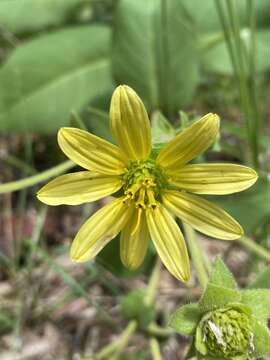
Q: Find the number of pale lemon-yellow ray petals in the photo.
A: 9